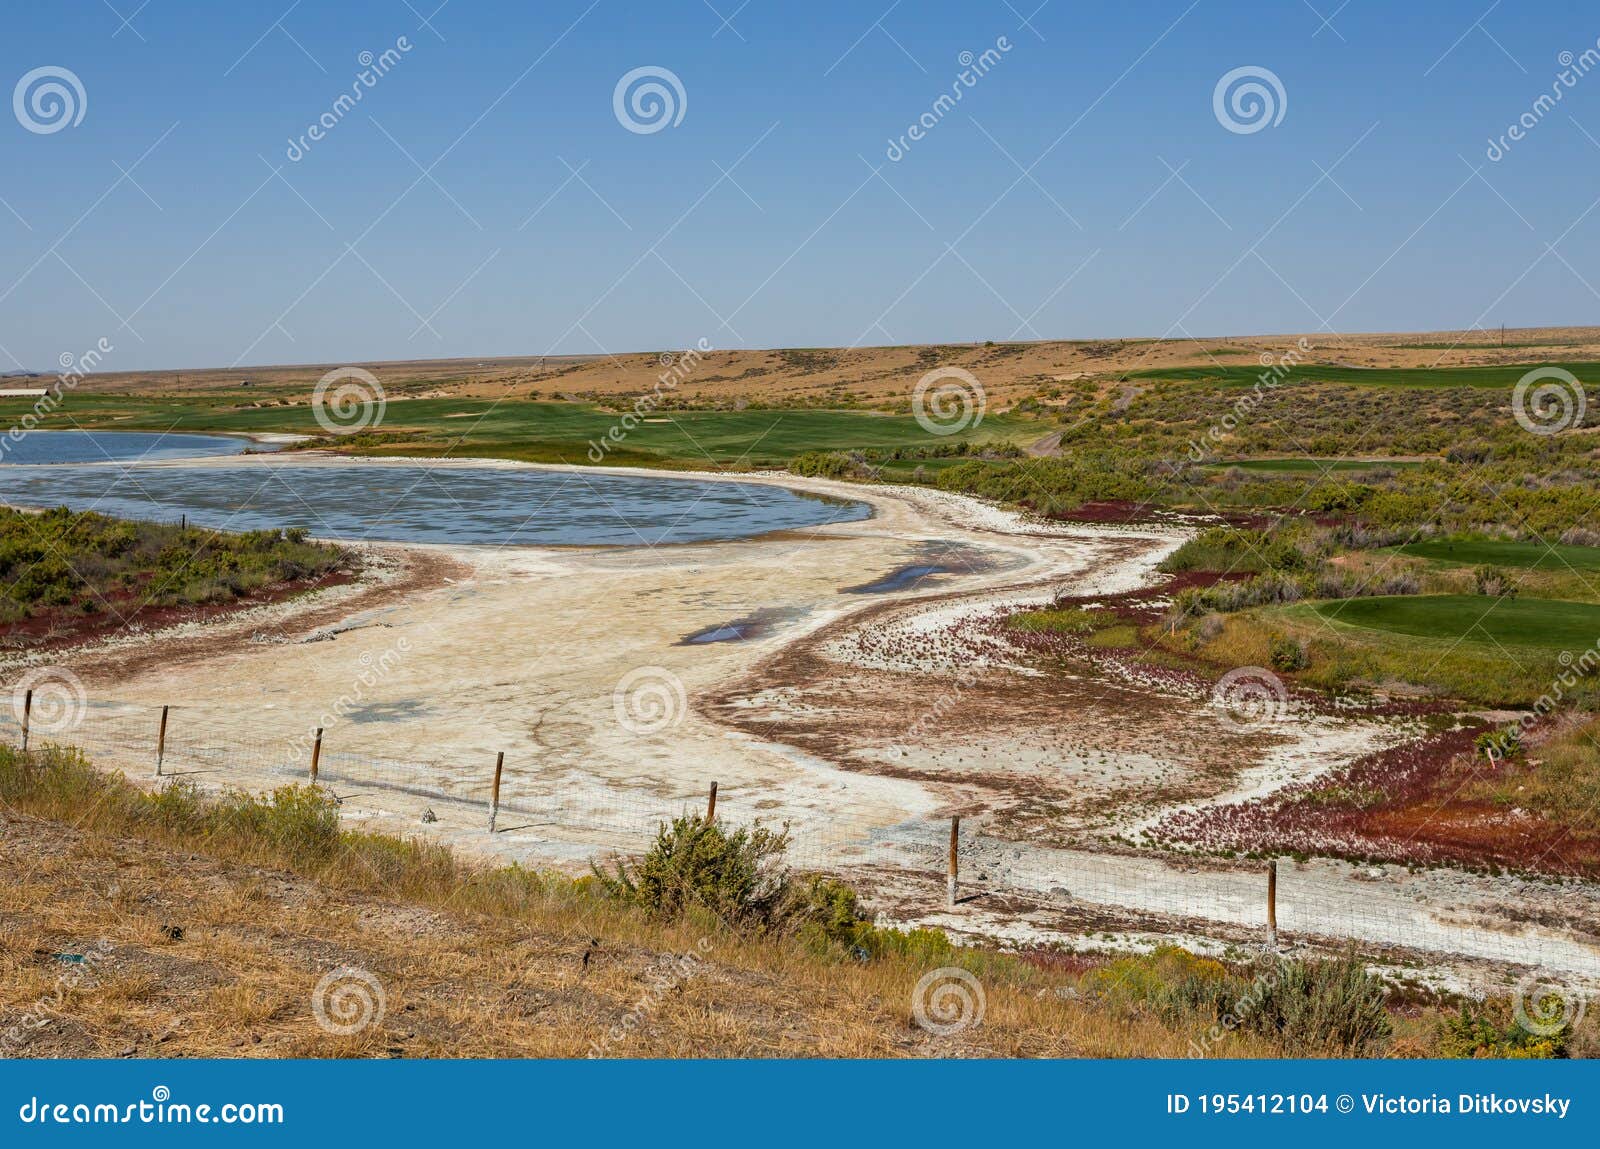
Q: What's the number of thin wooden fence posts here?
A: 7